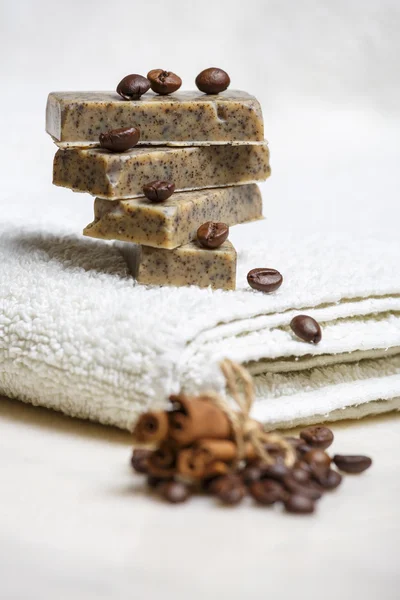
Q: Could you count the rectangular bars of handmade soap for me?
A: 4